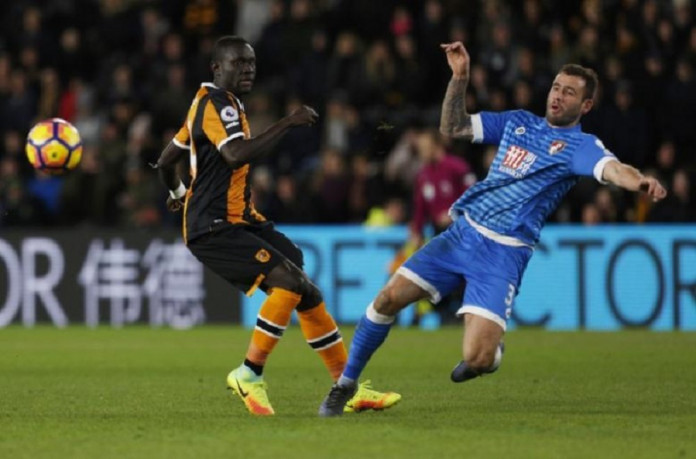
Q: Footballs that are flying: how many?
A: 1